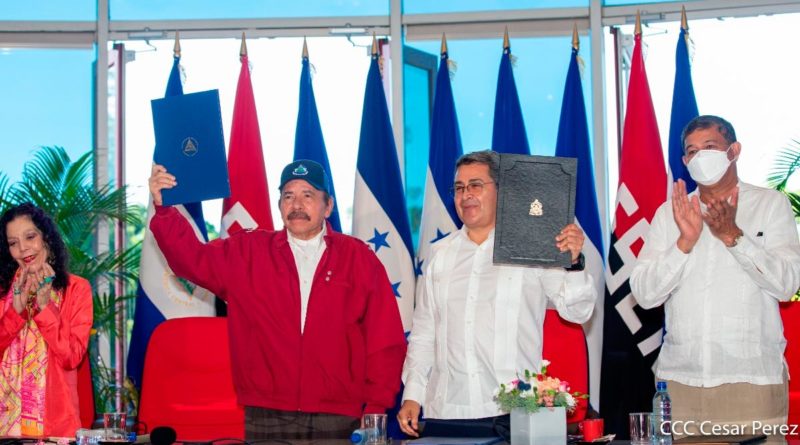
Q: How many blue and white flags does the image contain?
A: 7